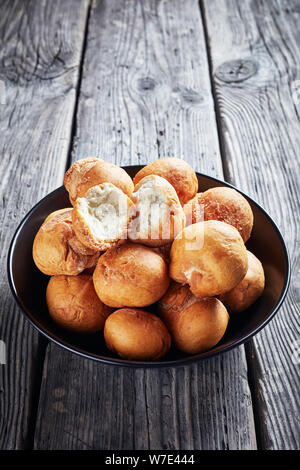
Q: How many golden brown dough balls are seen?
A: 12